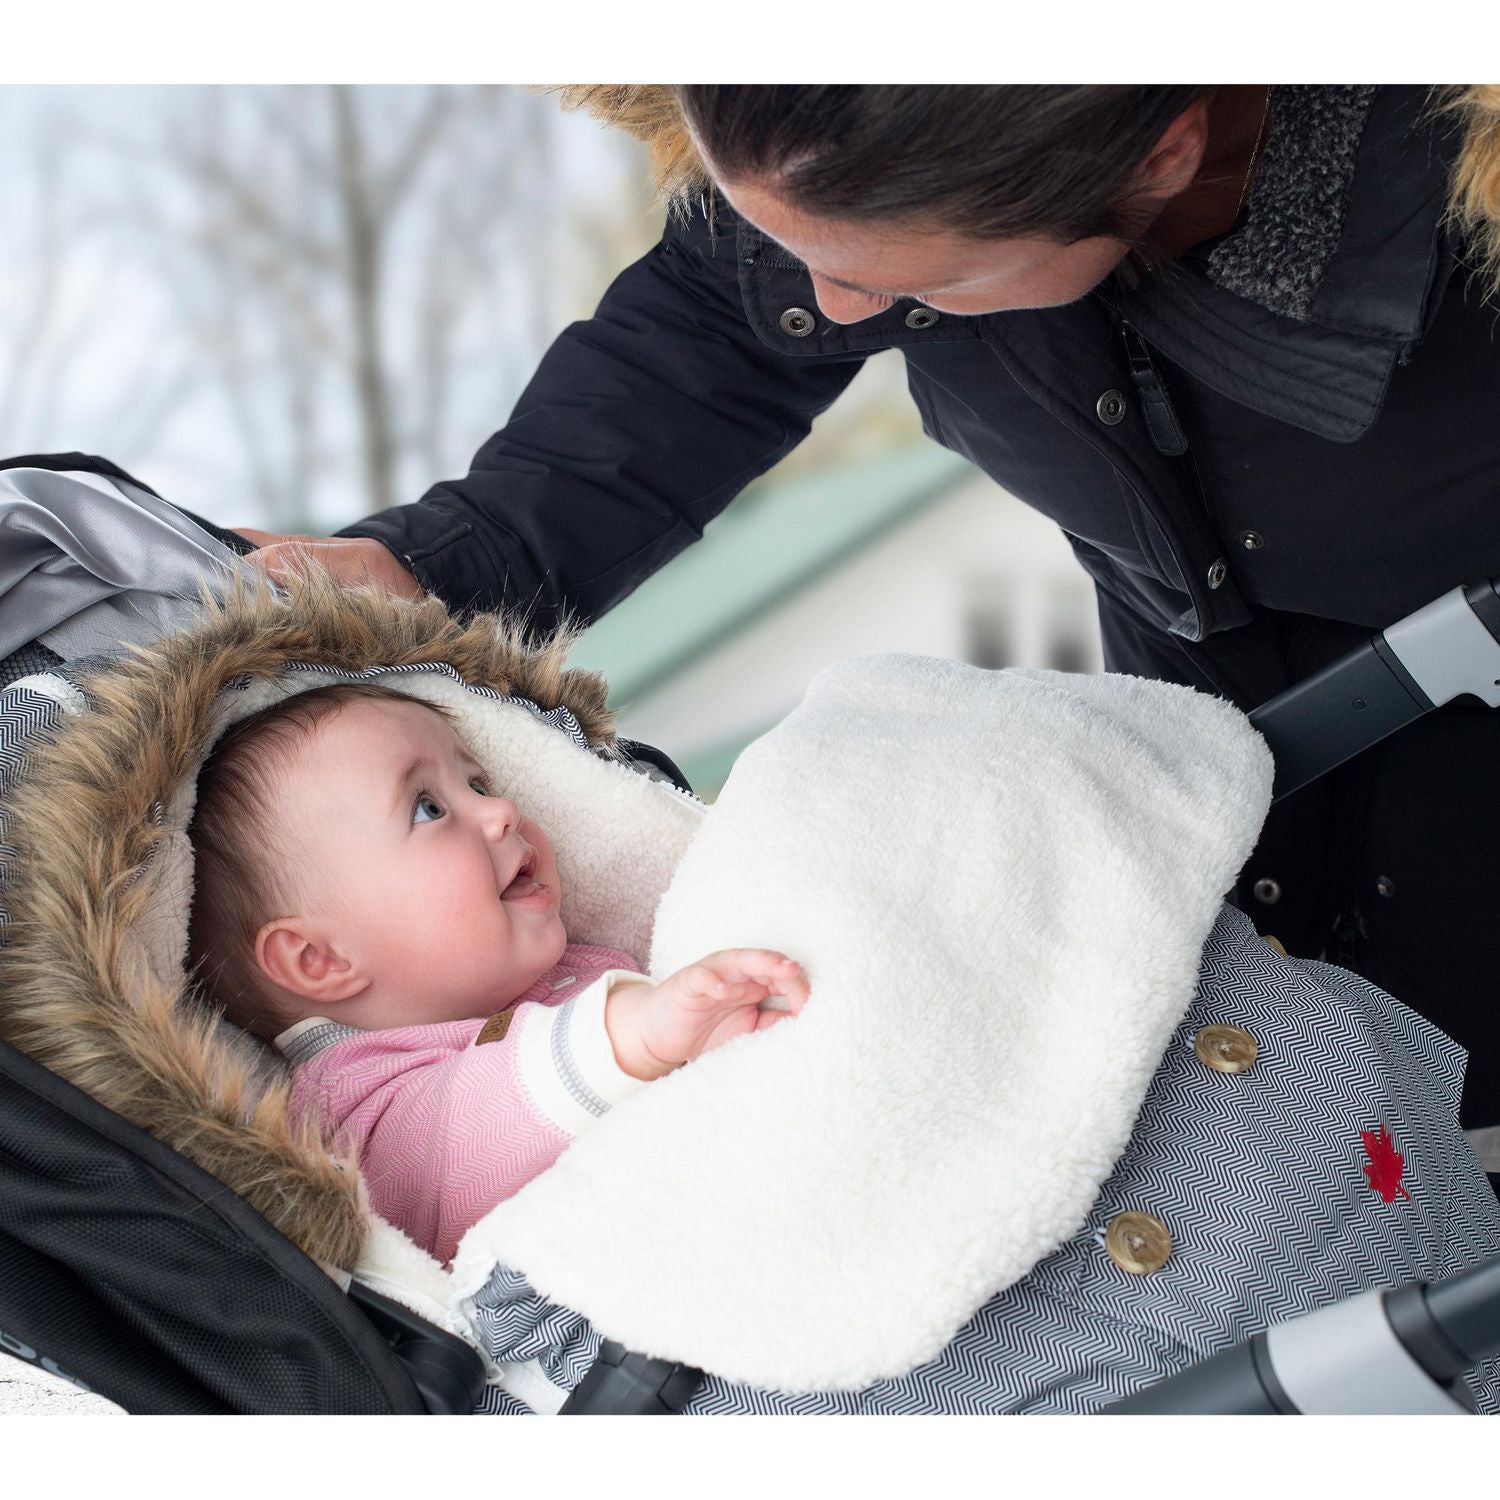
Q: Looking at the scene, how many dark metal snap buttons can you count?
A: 7